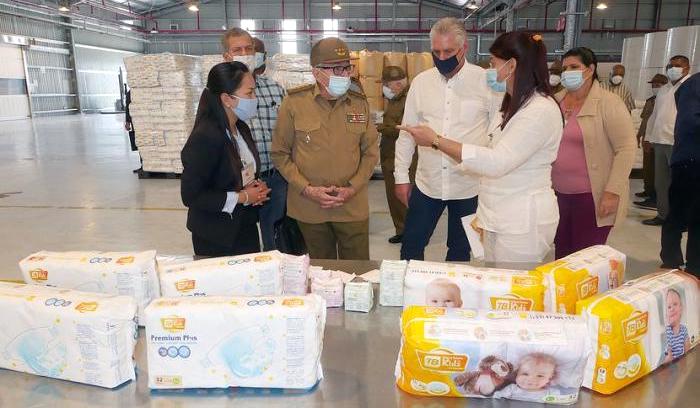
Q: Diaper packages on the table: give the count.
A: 8